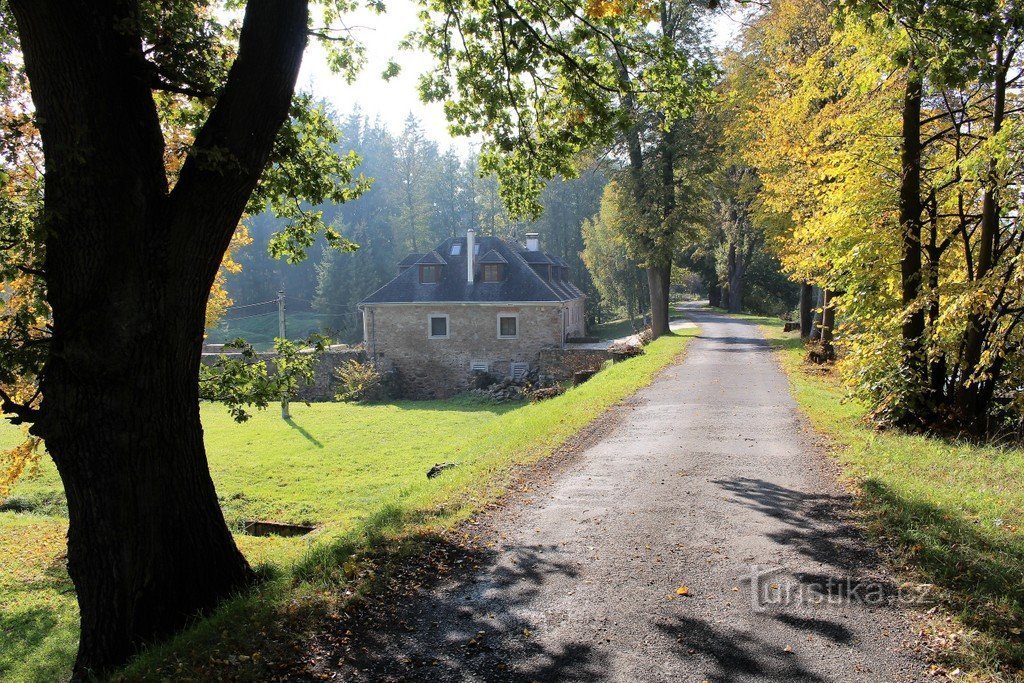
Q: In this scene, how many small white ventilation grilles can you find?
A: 2